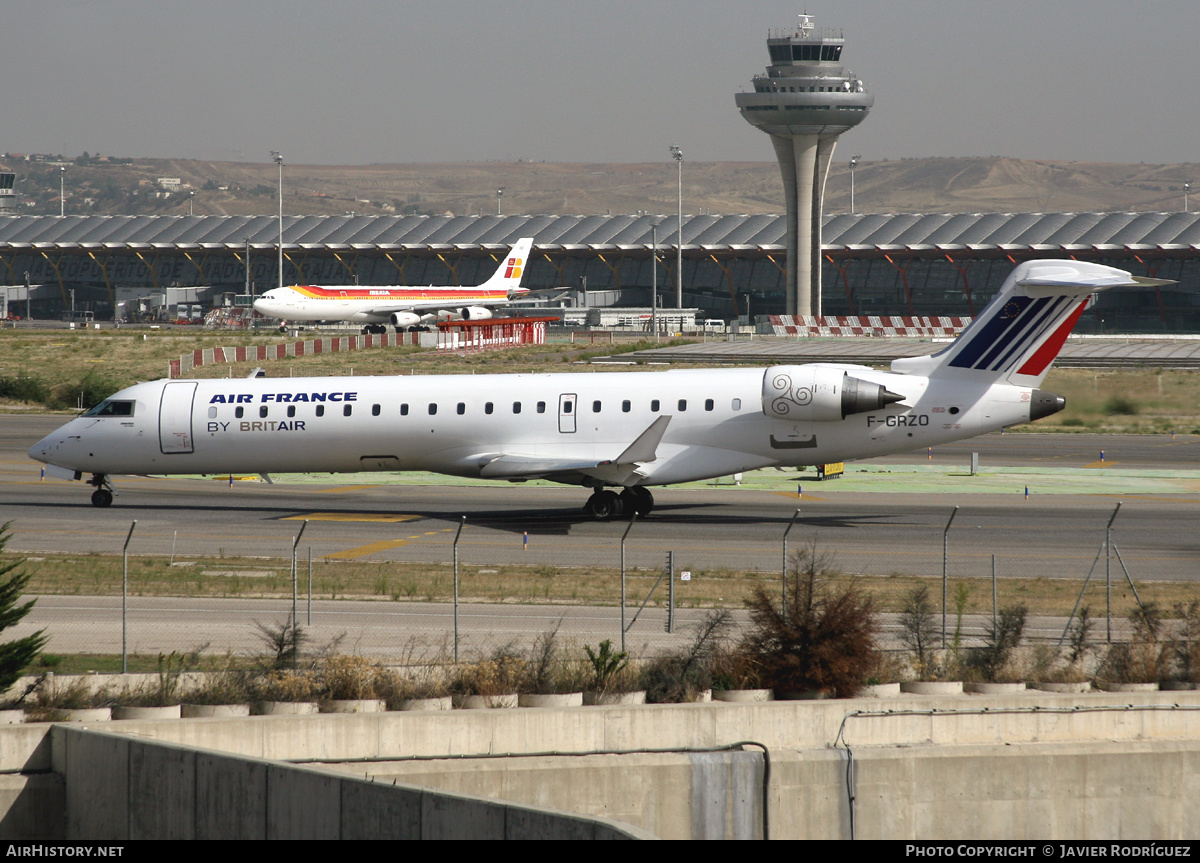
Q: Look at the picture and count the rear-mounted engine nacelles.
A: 1